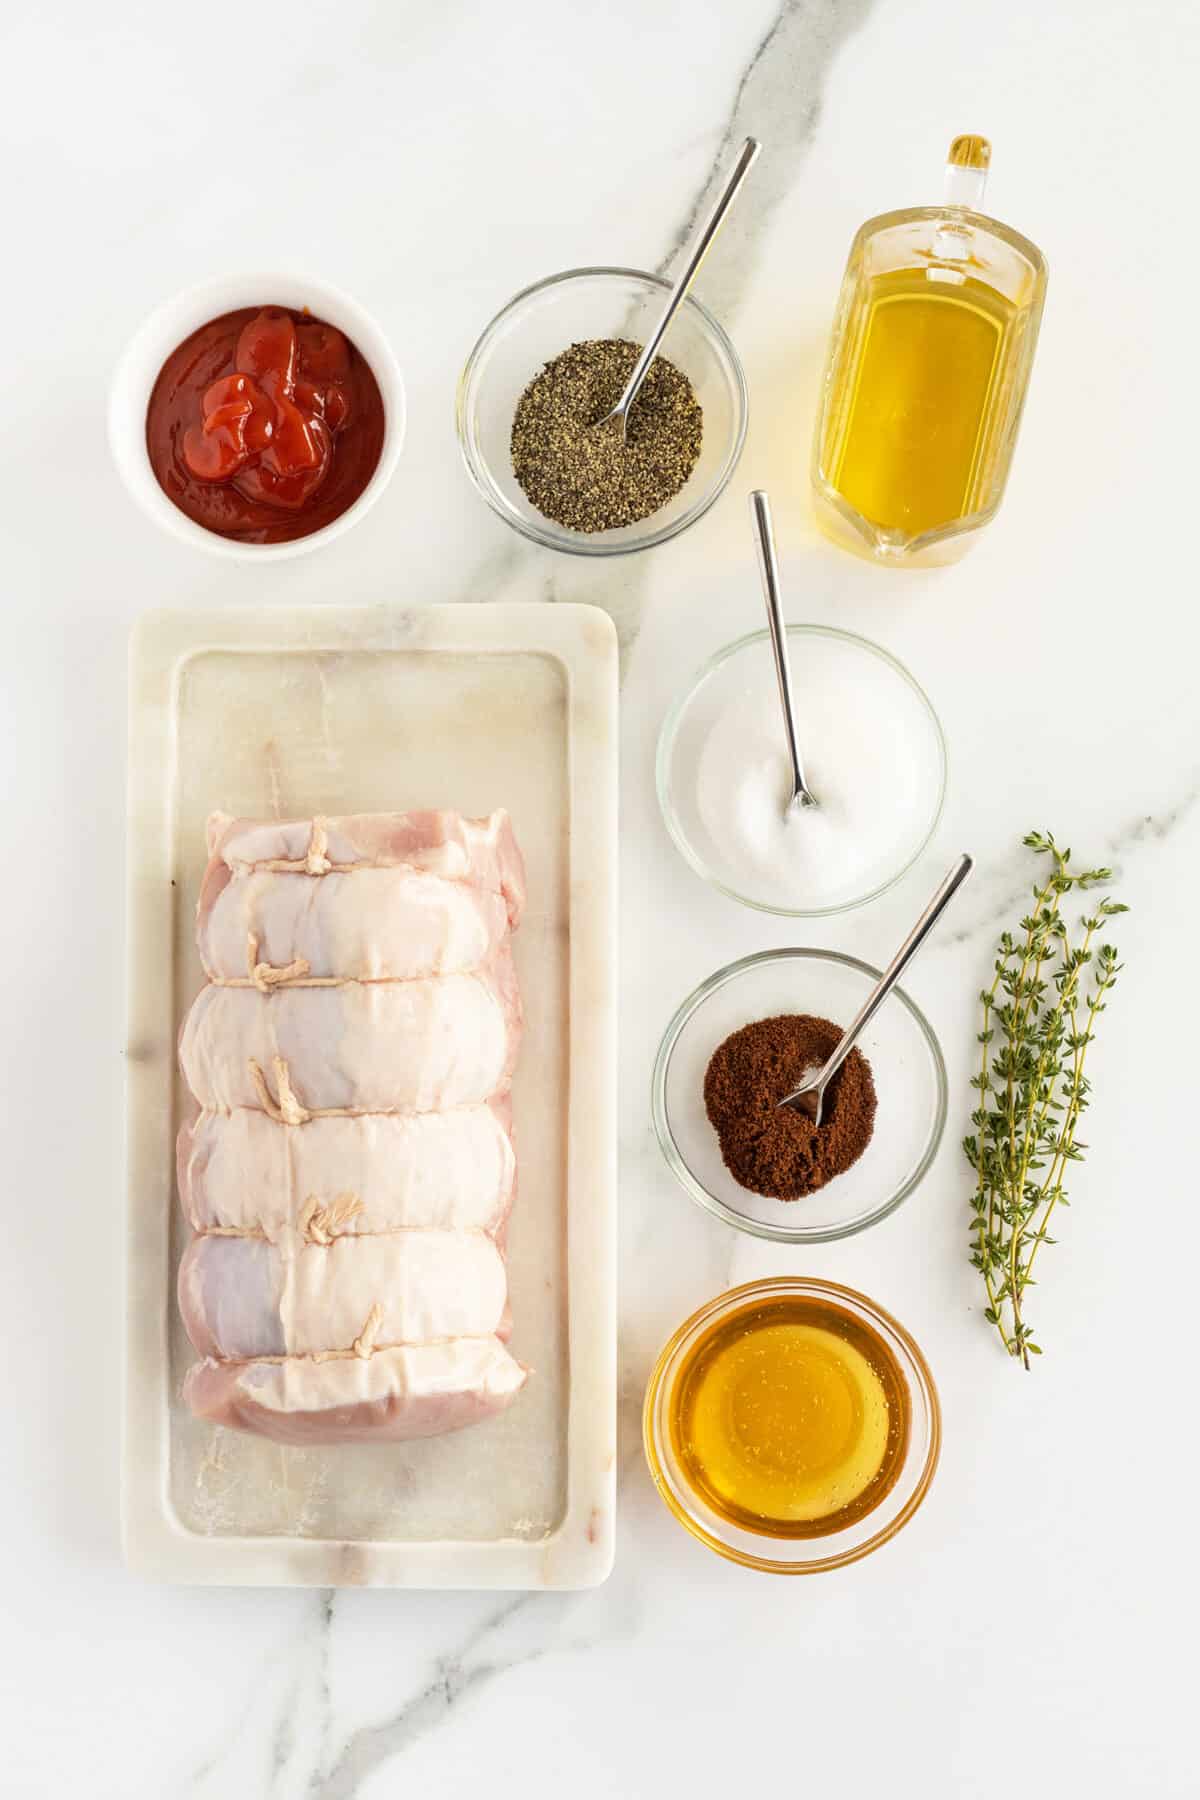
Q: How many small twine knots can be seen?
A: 5